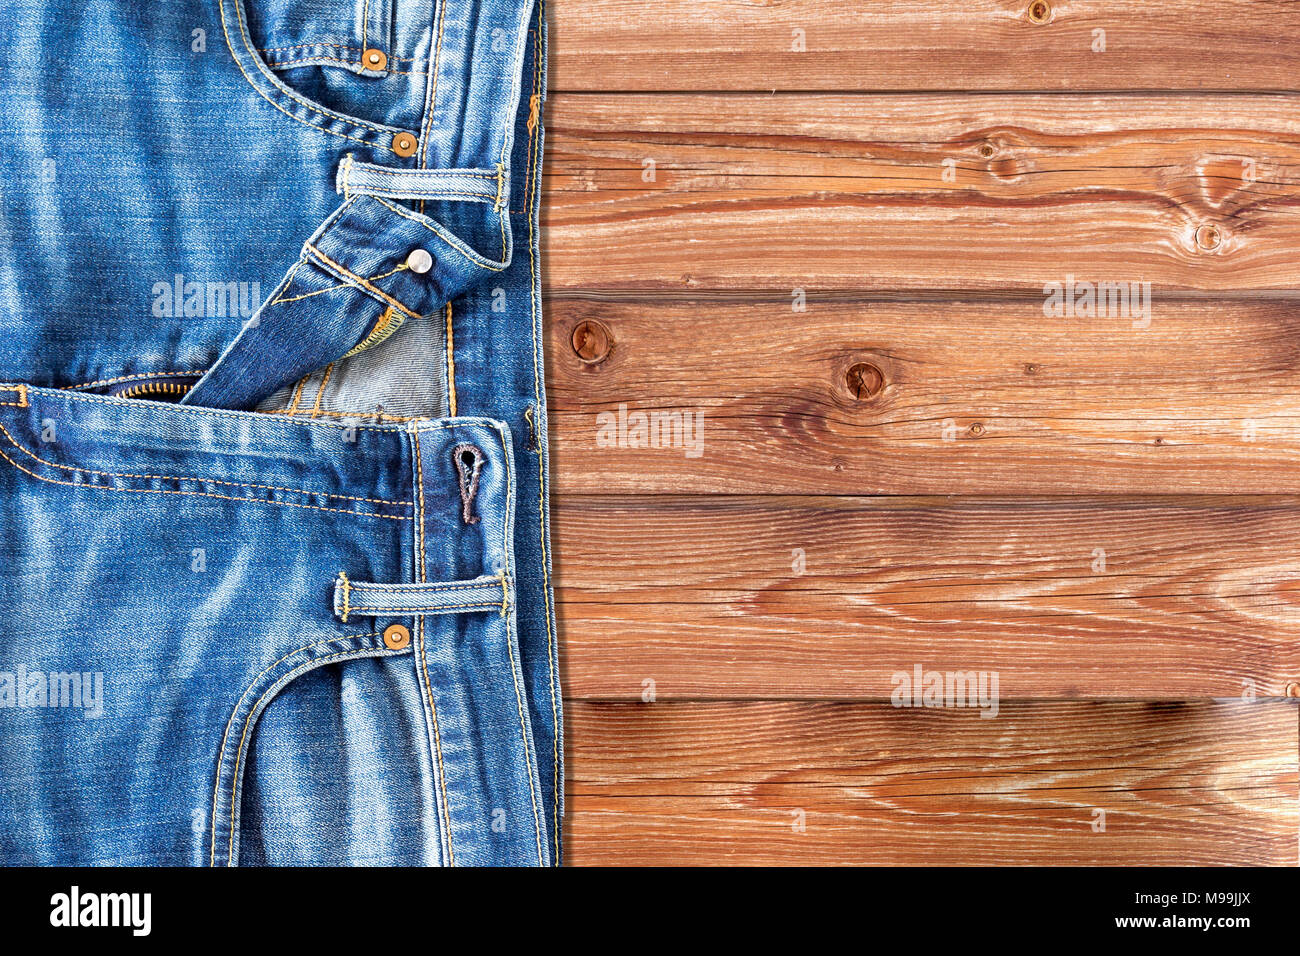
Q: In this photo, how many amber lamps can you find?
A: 0